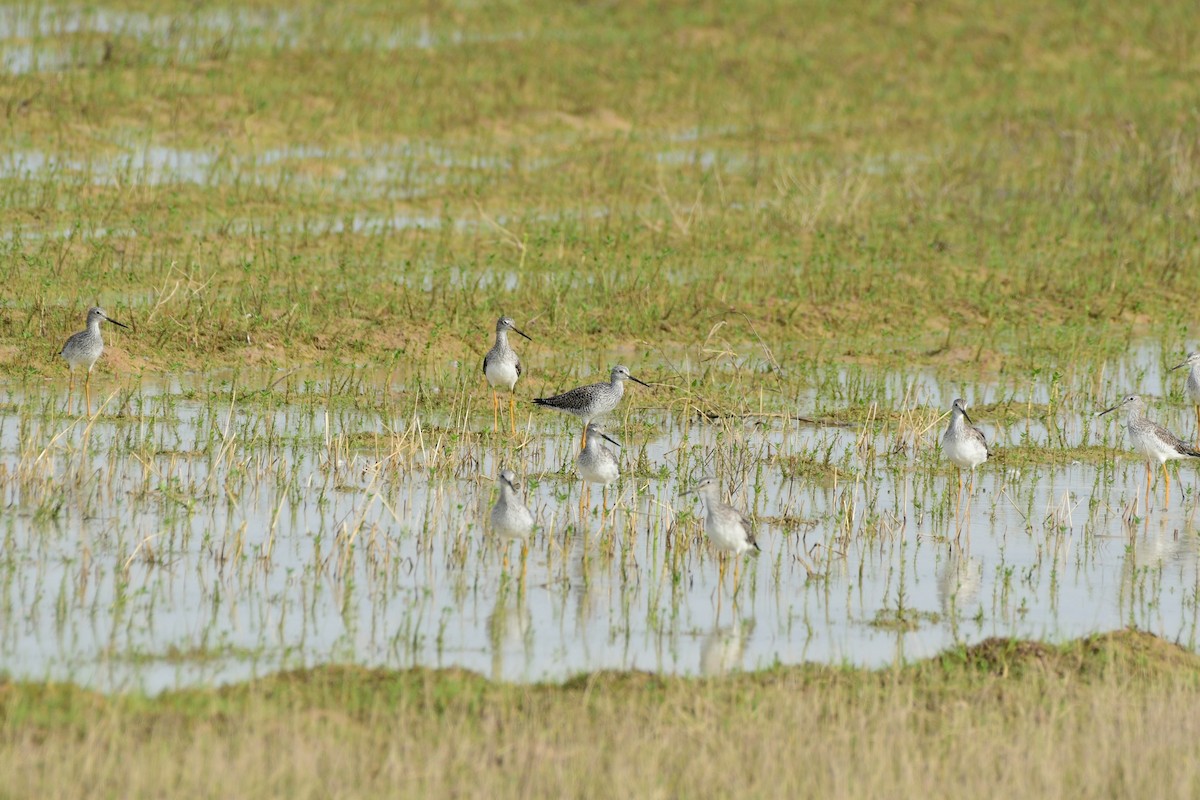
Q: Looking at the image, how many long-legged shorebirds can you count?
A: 9